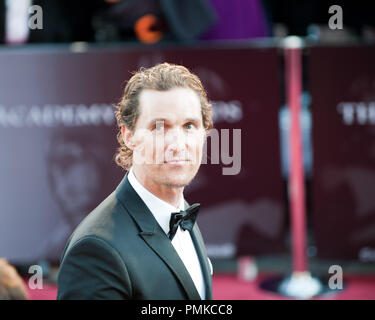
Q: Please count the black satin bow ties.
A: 1